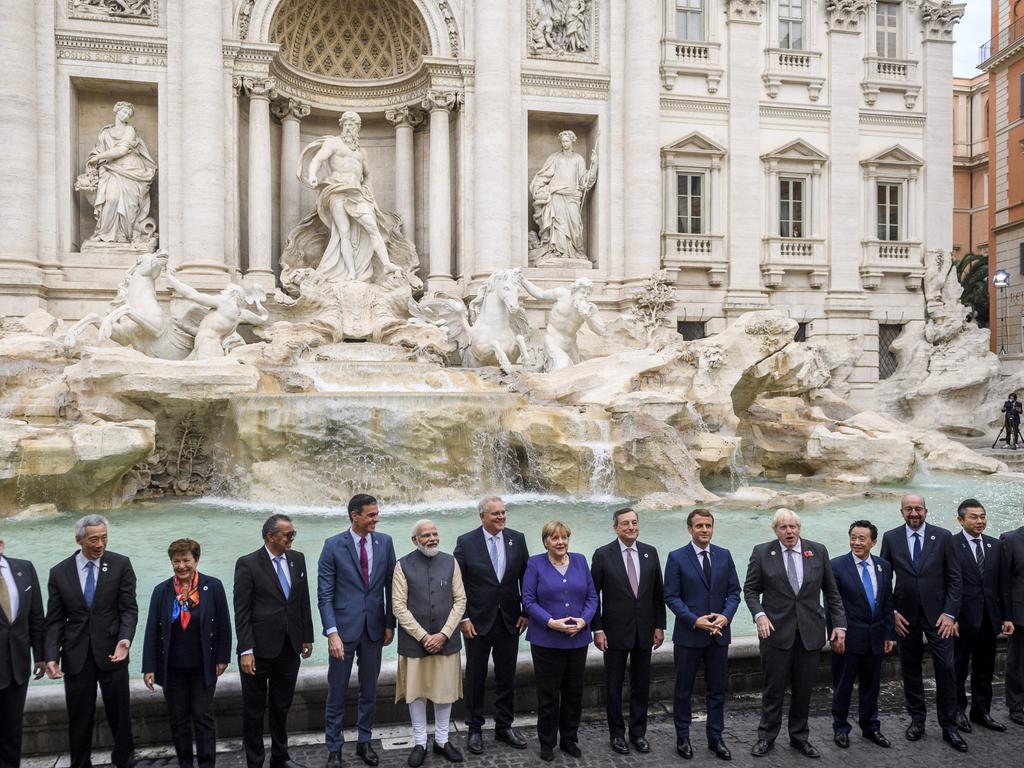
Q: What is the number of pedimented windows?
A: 3